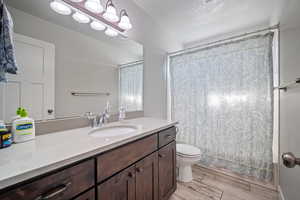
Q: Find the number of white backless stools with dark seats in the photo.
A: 0